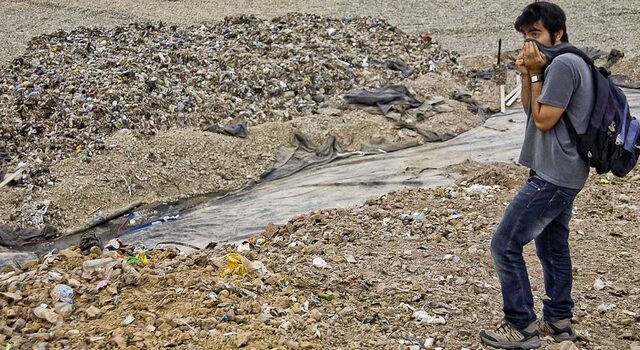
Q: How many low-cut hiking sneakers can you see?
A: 2